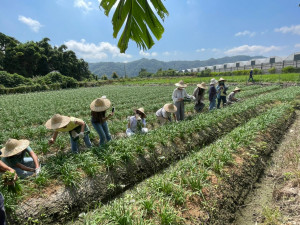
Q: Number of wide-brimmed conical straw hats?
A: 9